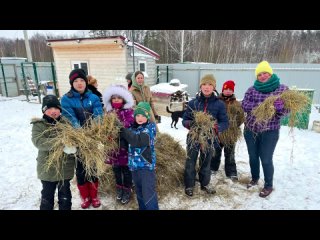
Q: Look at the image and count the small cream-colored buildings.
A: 1